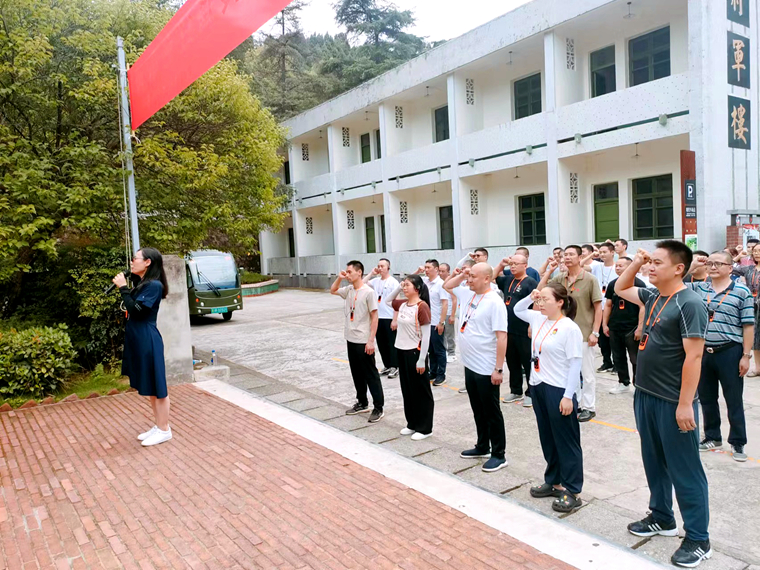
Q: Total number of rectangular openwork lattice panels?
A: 10